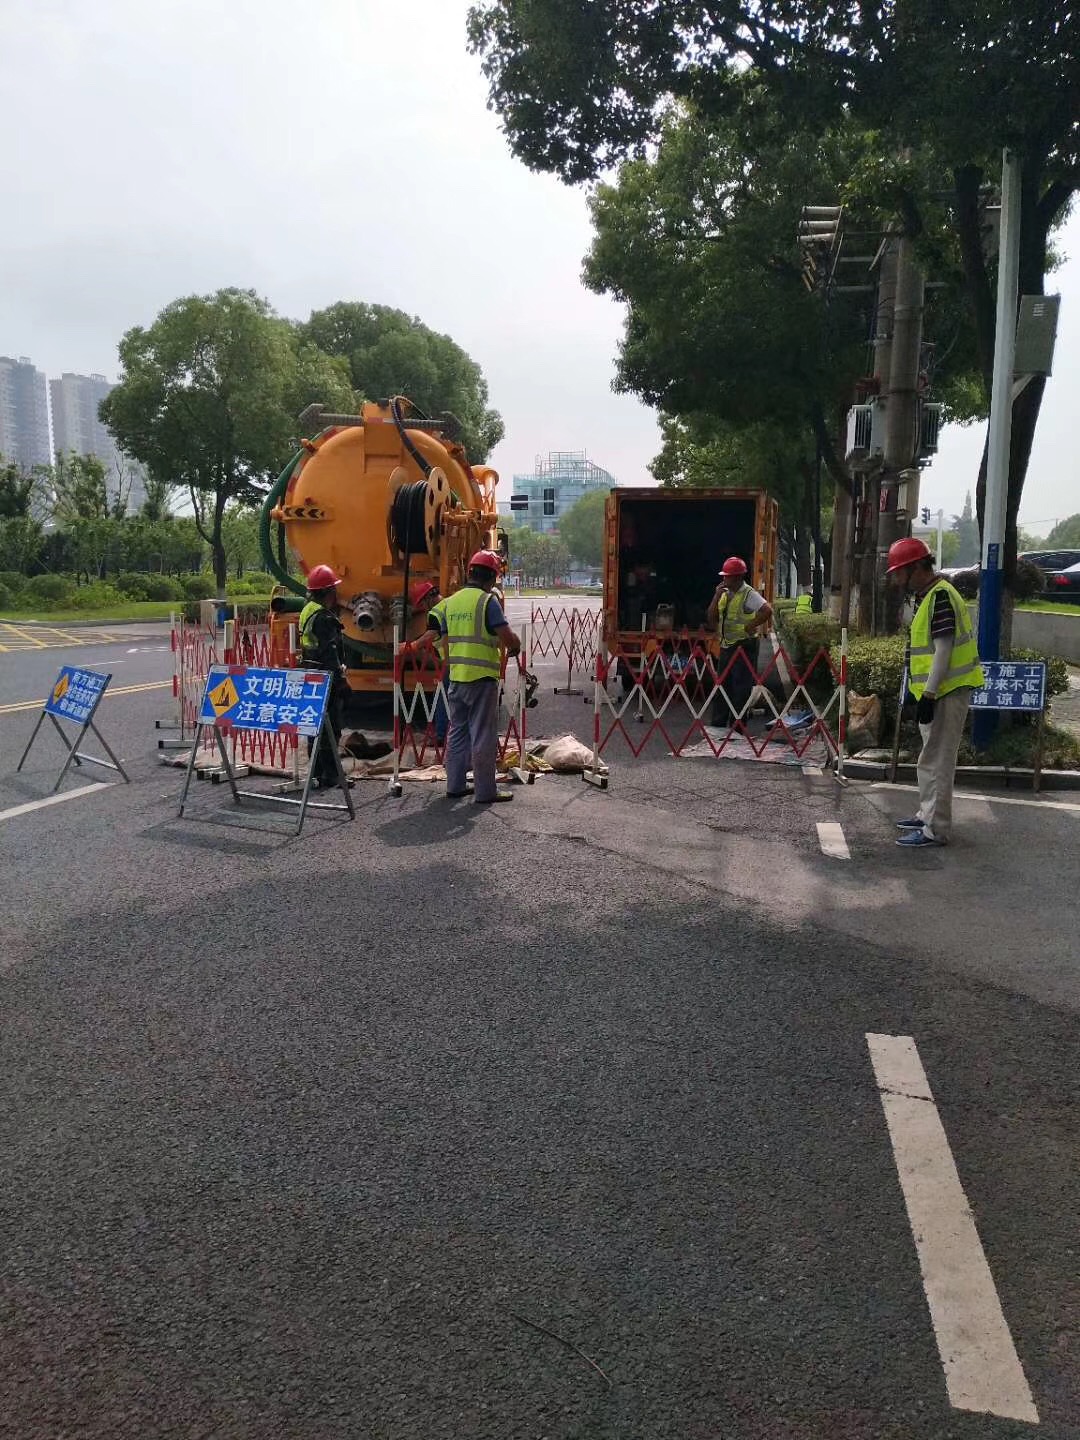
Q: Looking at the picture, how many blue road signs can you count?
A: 3